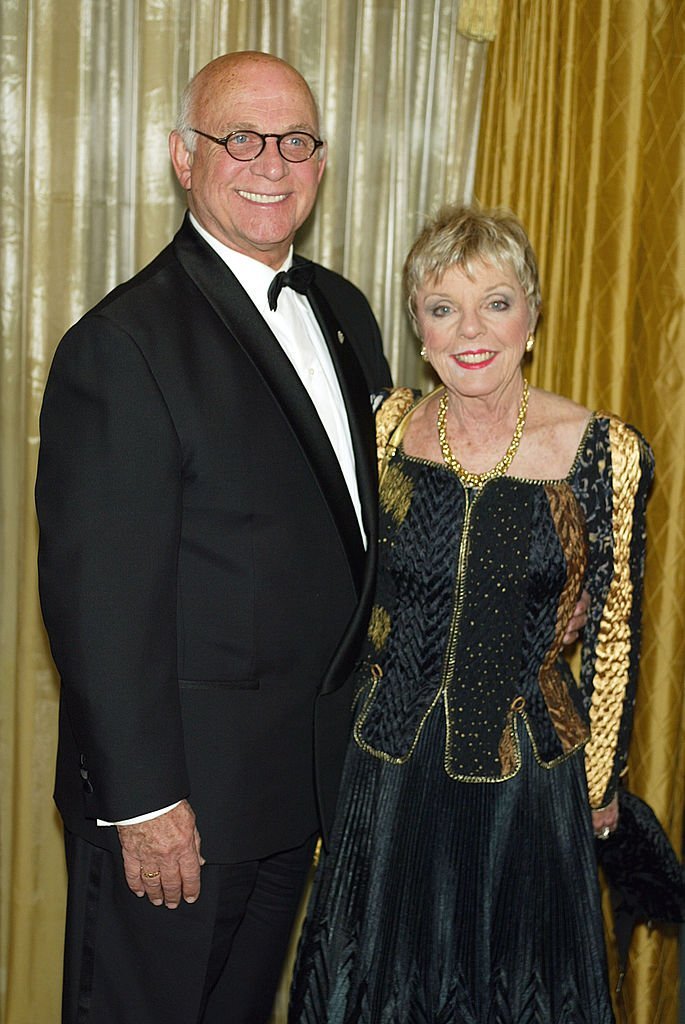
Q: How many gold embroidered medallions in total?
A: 2